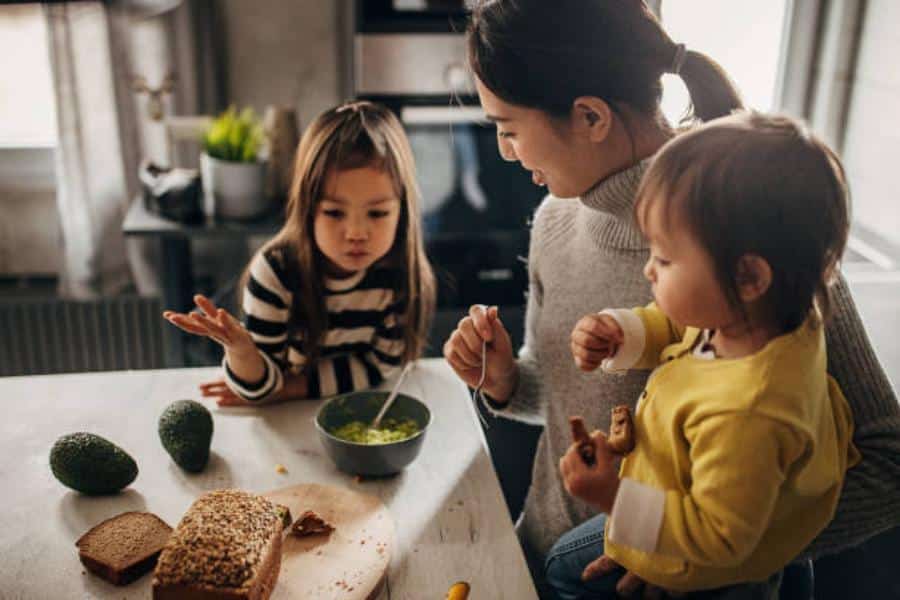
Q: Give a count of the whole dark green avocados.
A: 2